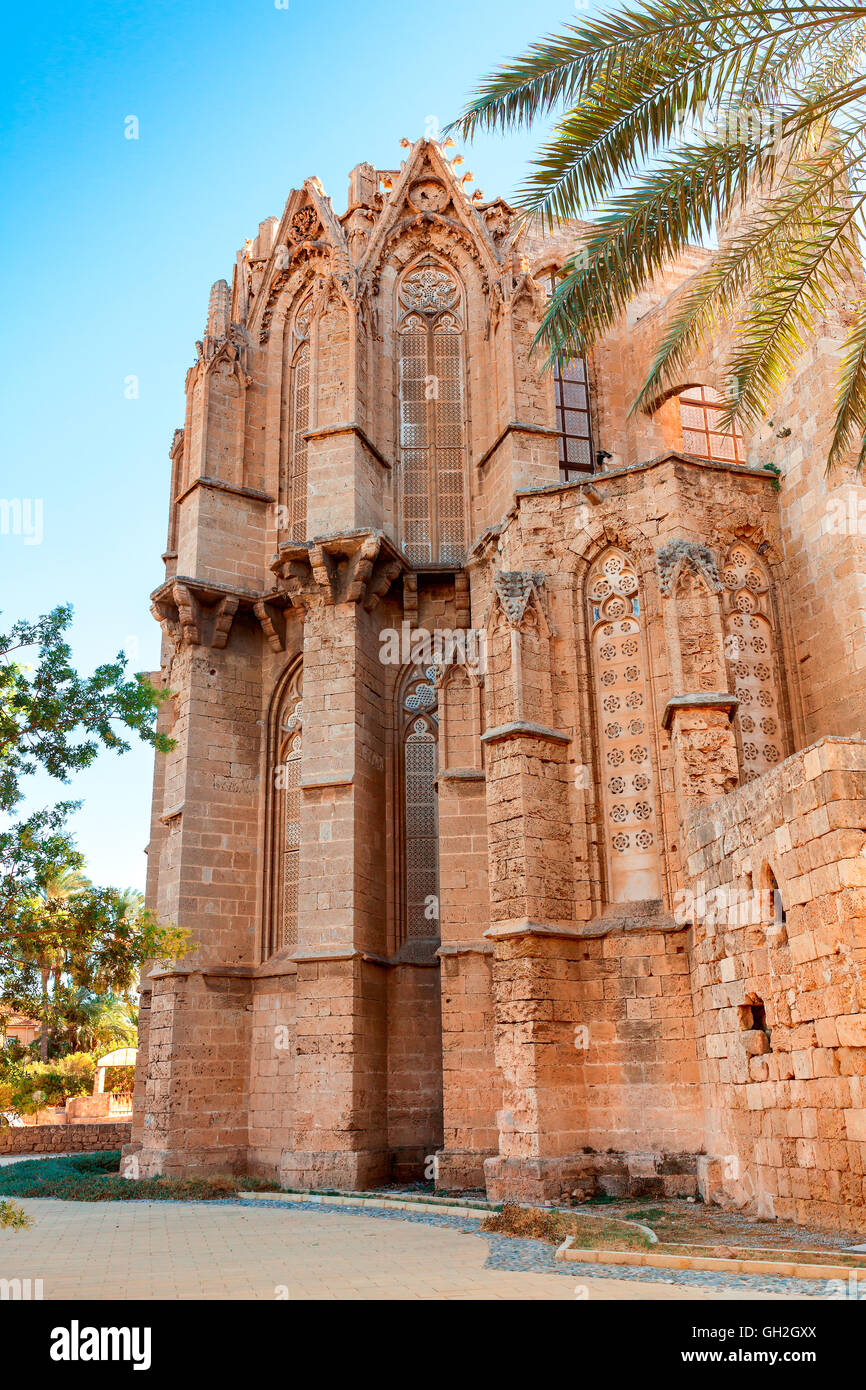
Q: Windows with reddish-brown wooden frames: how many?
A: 2